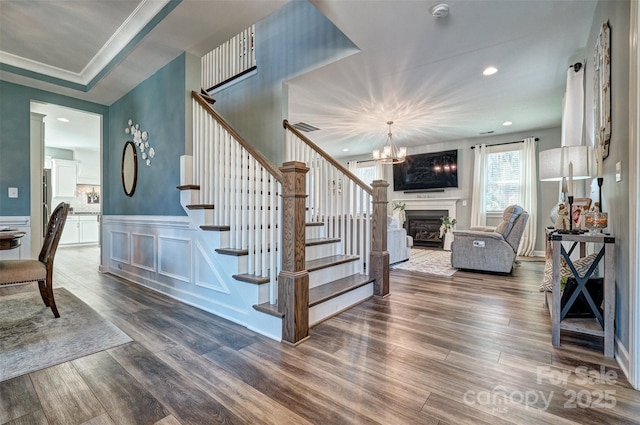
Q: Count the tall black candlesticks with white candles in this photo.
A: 2